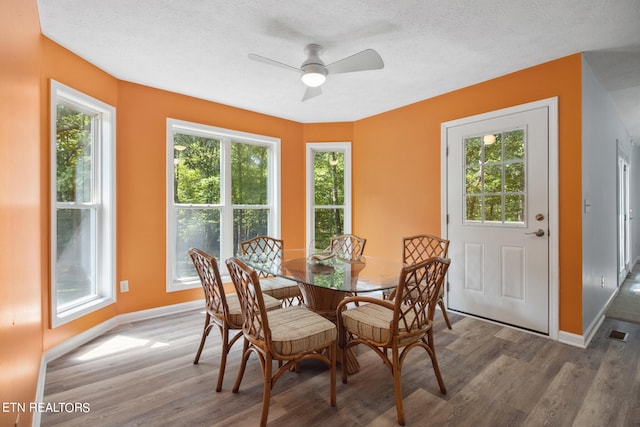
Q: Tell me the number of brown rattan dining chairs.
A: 6